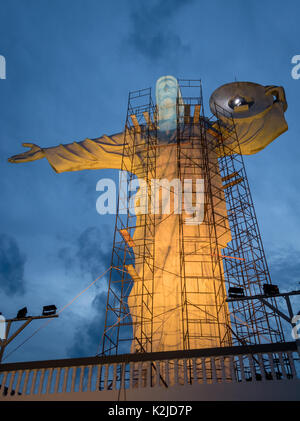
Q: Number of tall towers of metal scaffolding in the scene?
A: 3